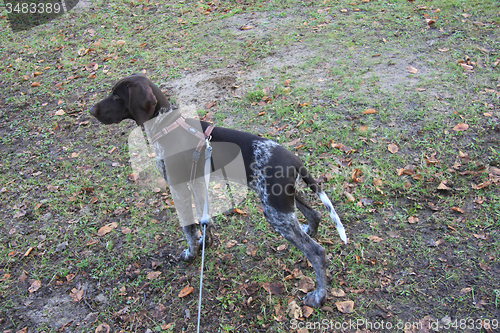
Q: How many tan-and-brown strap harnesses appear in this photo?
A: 1